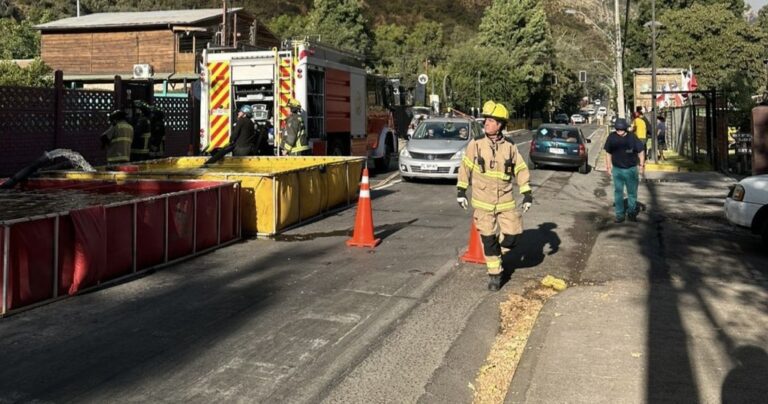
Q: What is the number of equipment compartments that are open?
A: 2